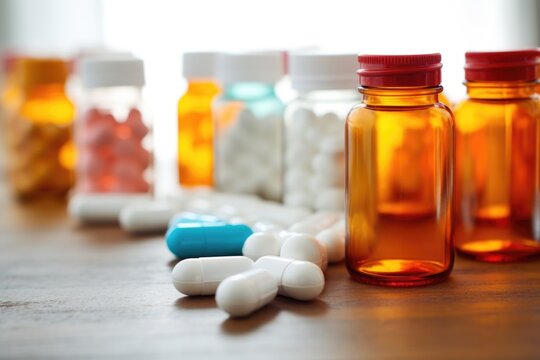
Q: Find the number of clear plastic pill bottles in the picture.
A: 3